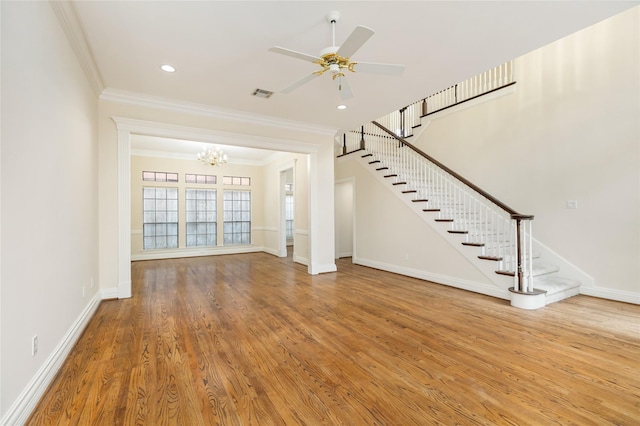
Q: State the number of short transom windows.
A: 3